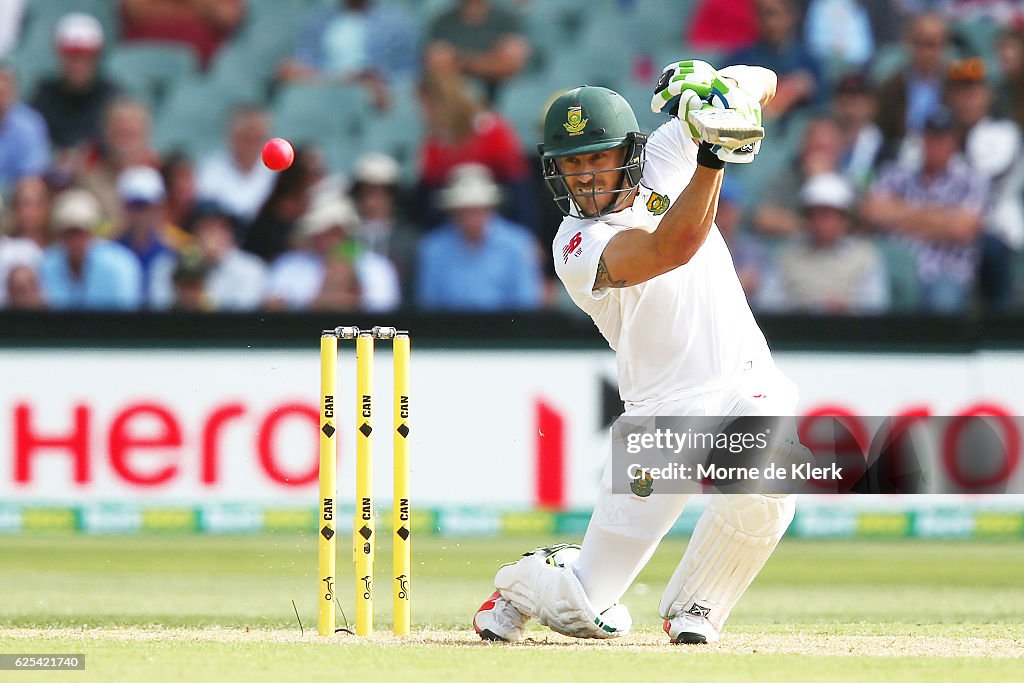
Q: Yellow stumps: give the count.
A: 3